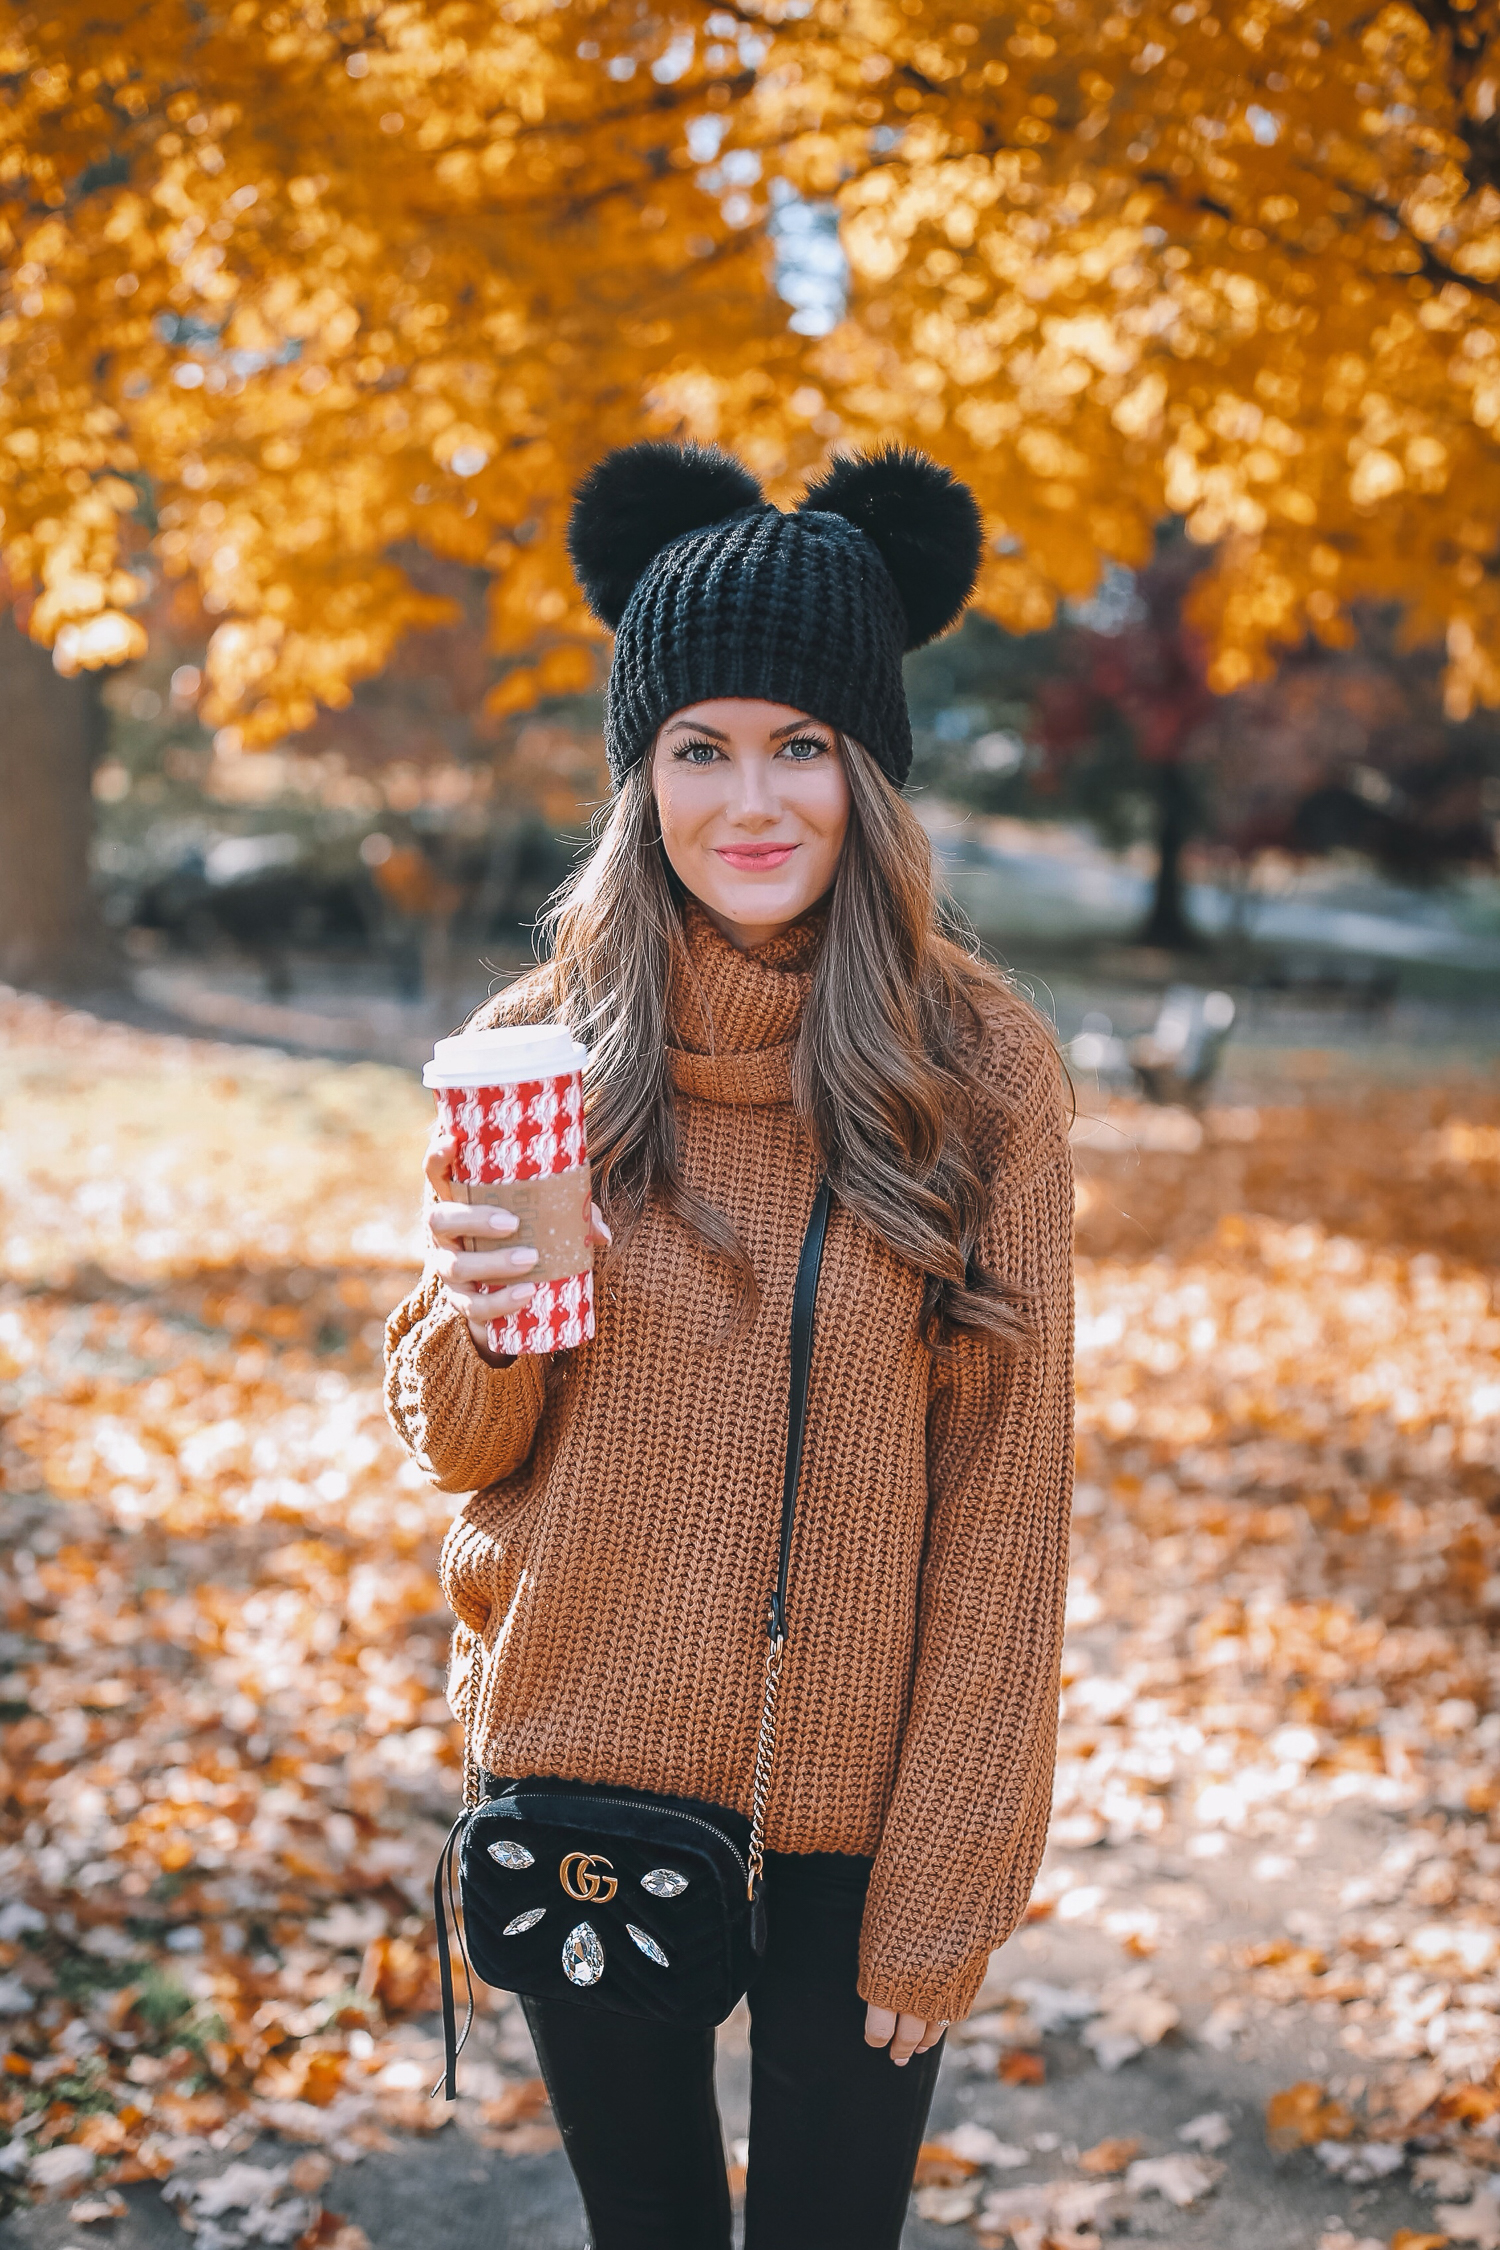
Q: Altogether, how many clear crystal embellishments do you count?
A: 5